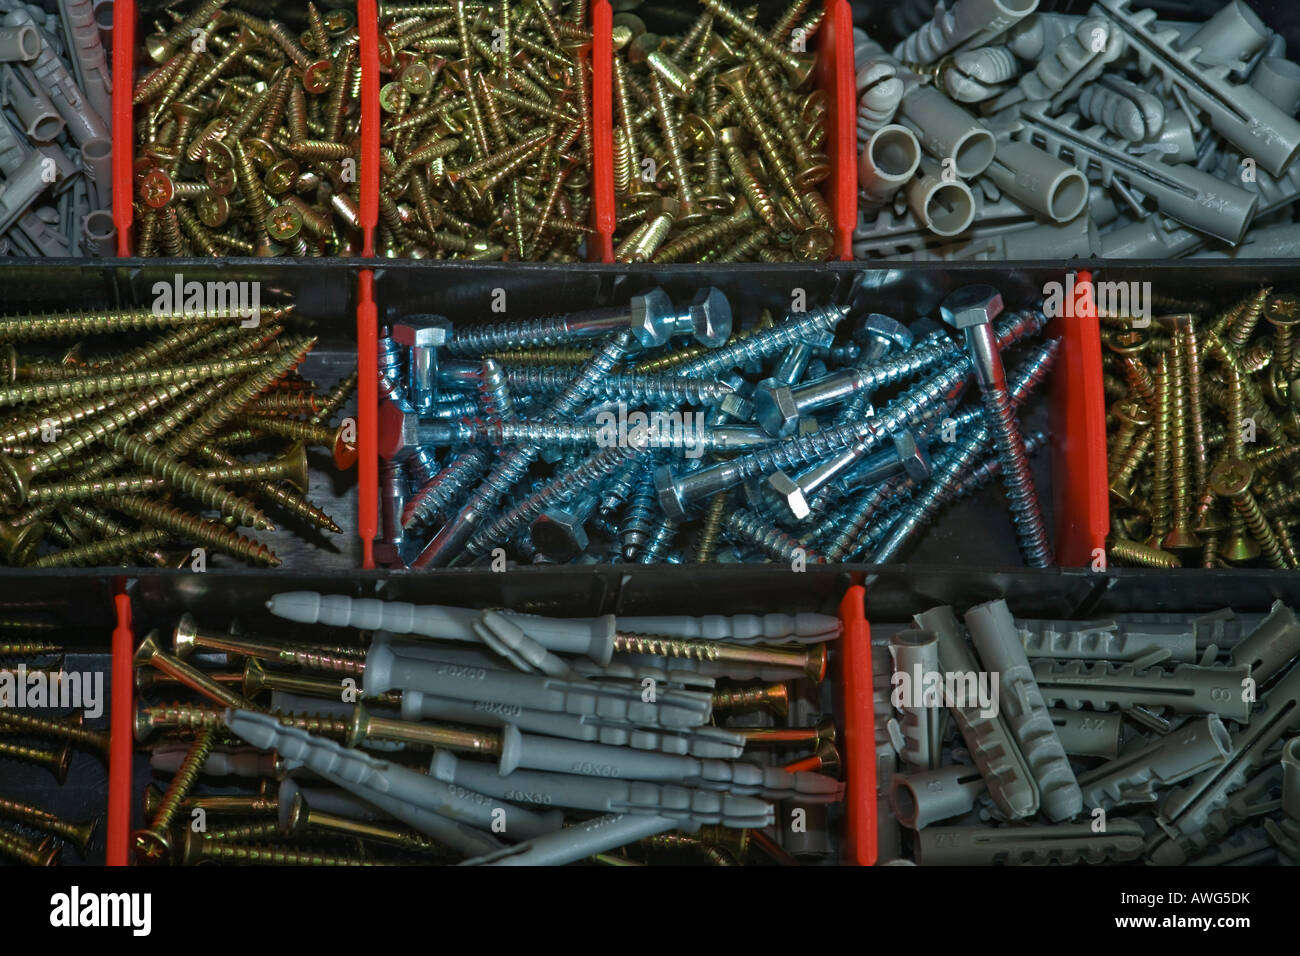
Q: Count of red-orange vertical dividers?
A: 8